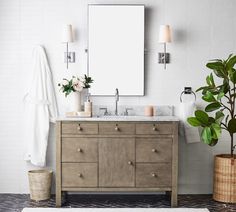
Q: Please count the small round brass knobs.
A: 8